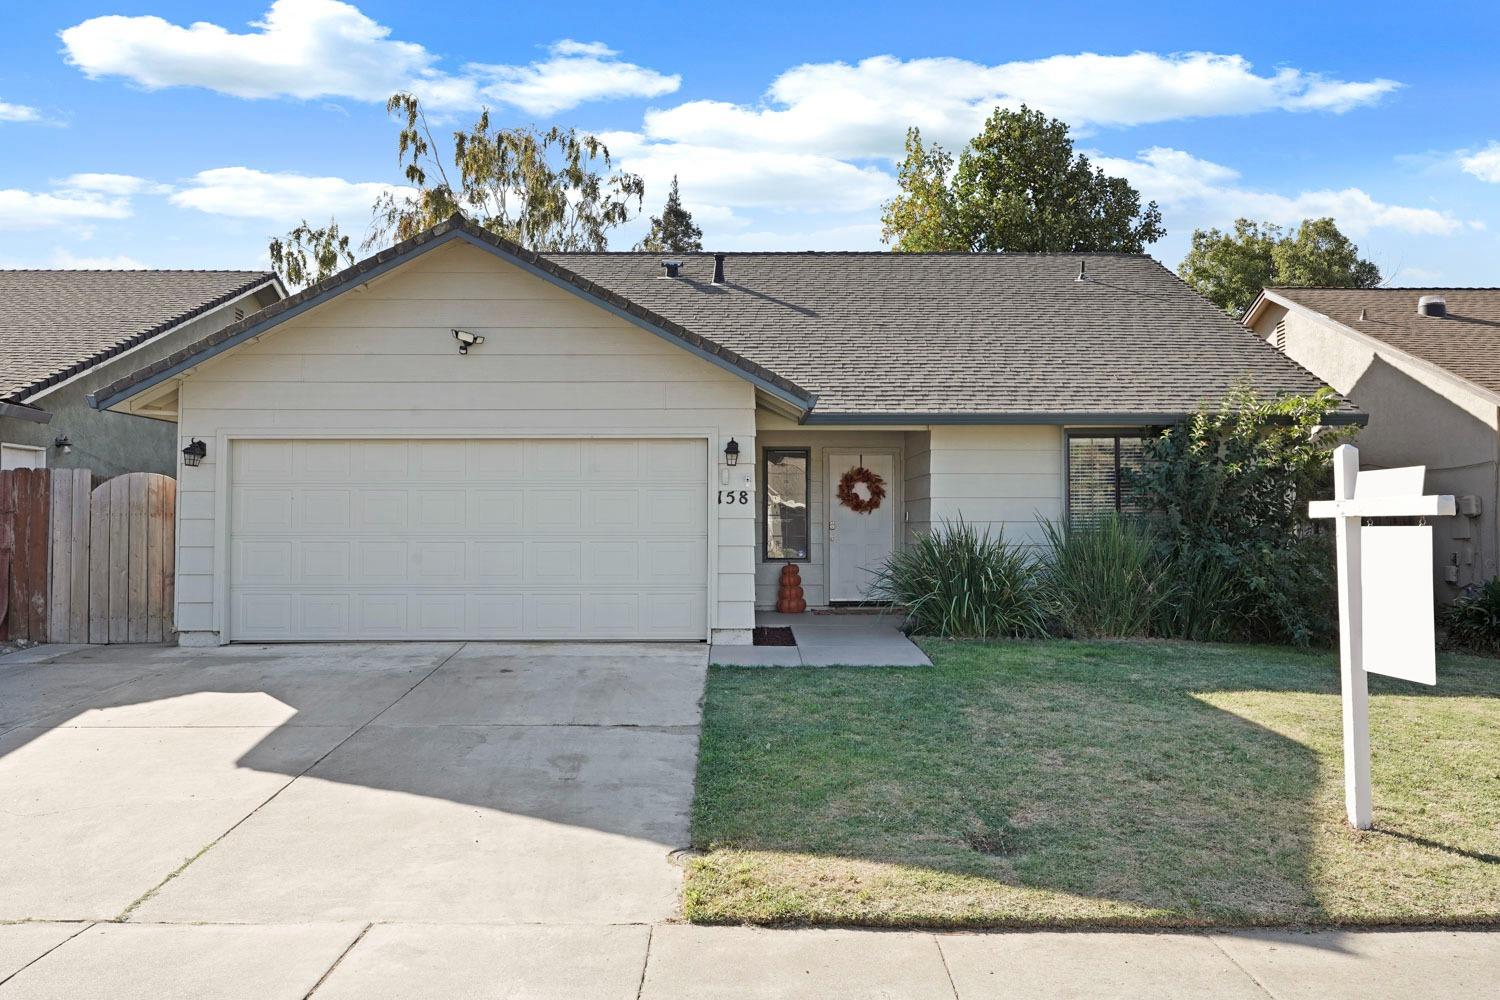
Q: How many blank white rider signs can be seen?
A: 1